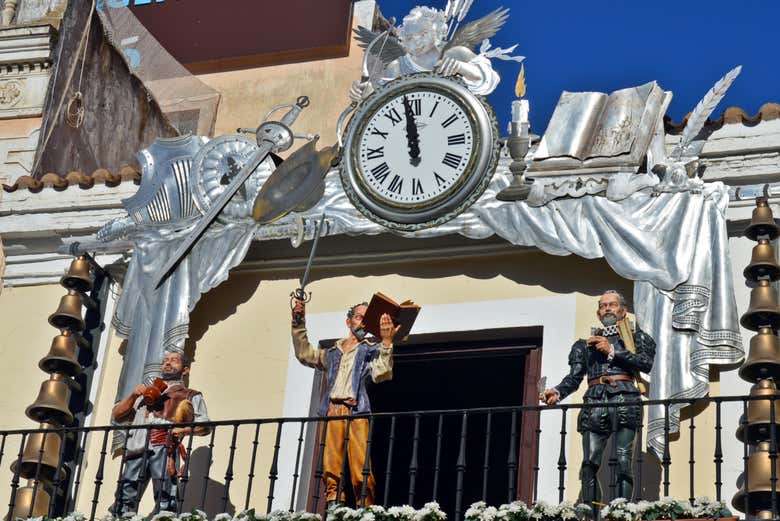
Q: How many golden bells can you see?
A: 12